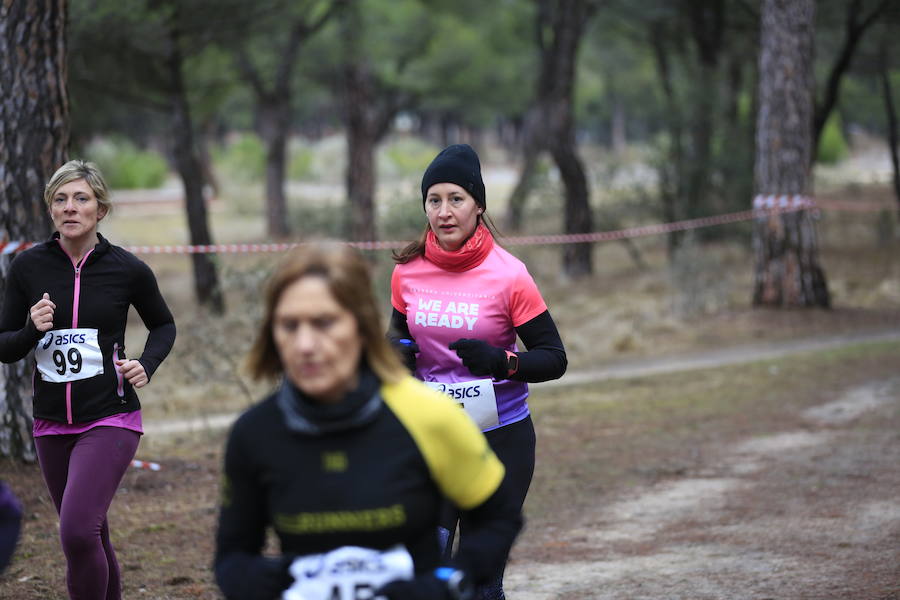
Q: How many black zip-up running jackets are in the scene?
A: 1